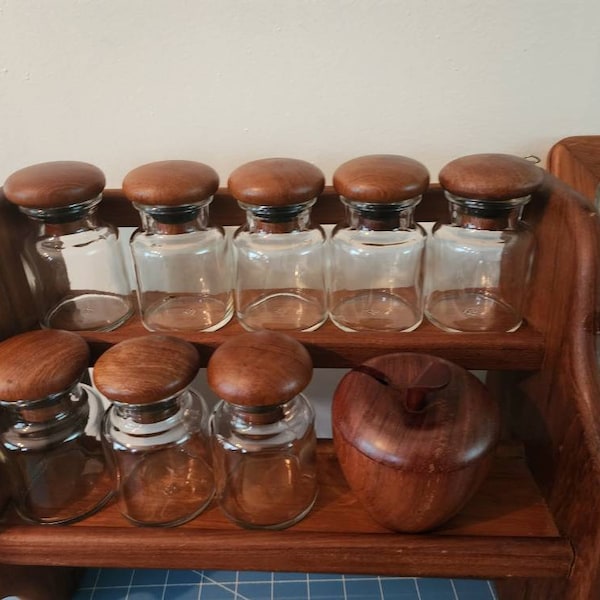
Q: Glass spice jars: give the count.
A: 8